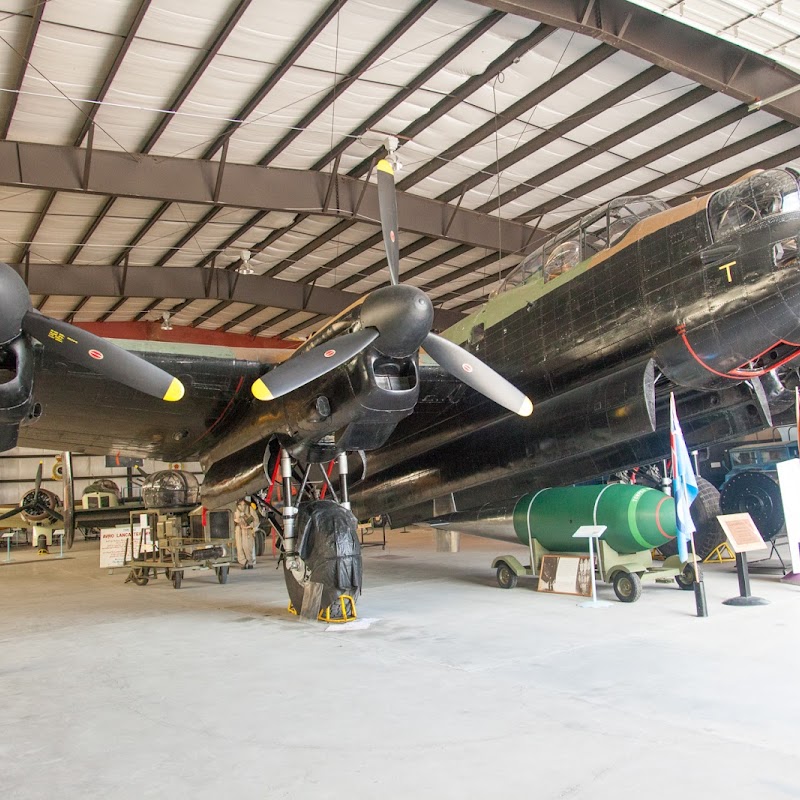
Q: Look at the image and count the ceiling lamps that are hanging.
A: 3